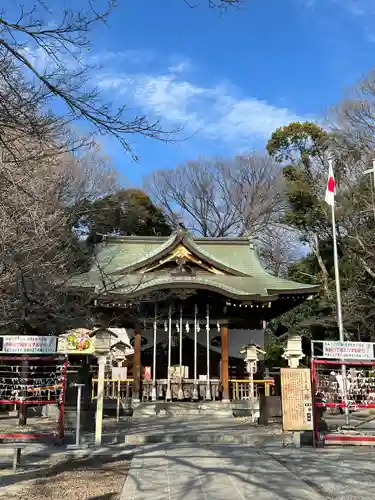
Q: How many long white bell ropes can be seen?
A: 5